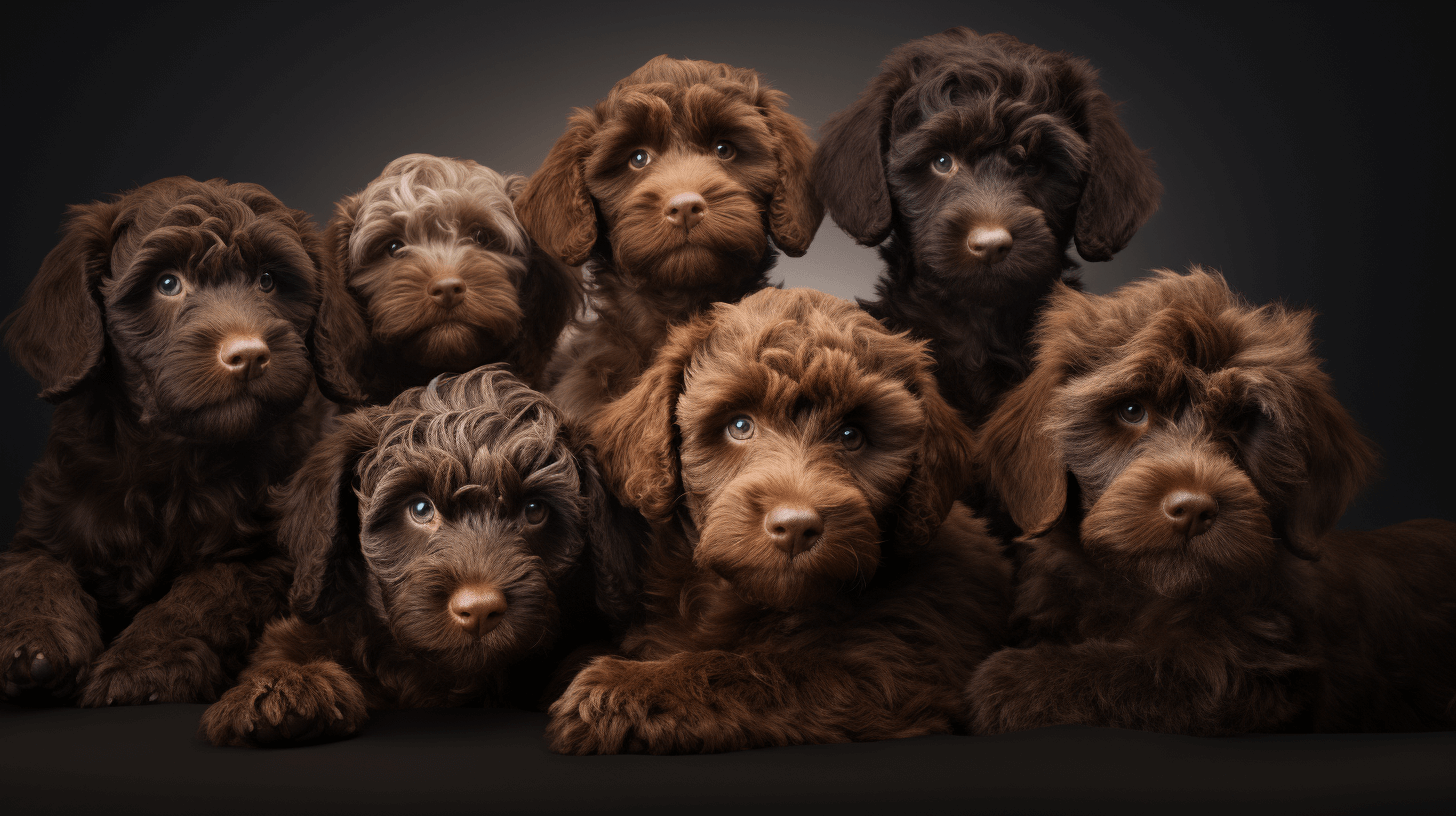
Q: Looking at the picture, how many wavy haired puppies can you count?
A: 7